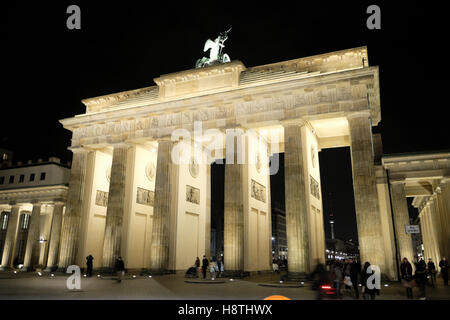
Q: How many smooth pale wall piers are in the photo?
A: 5